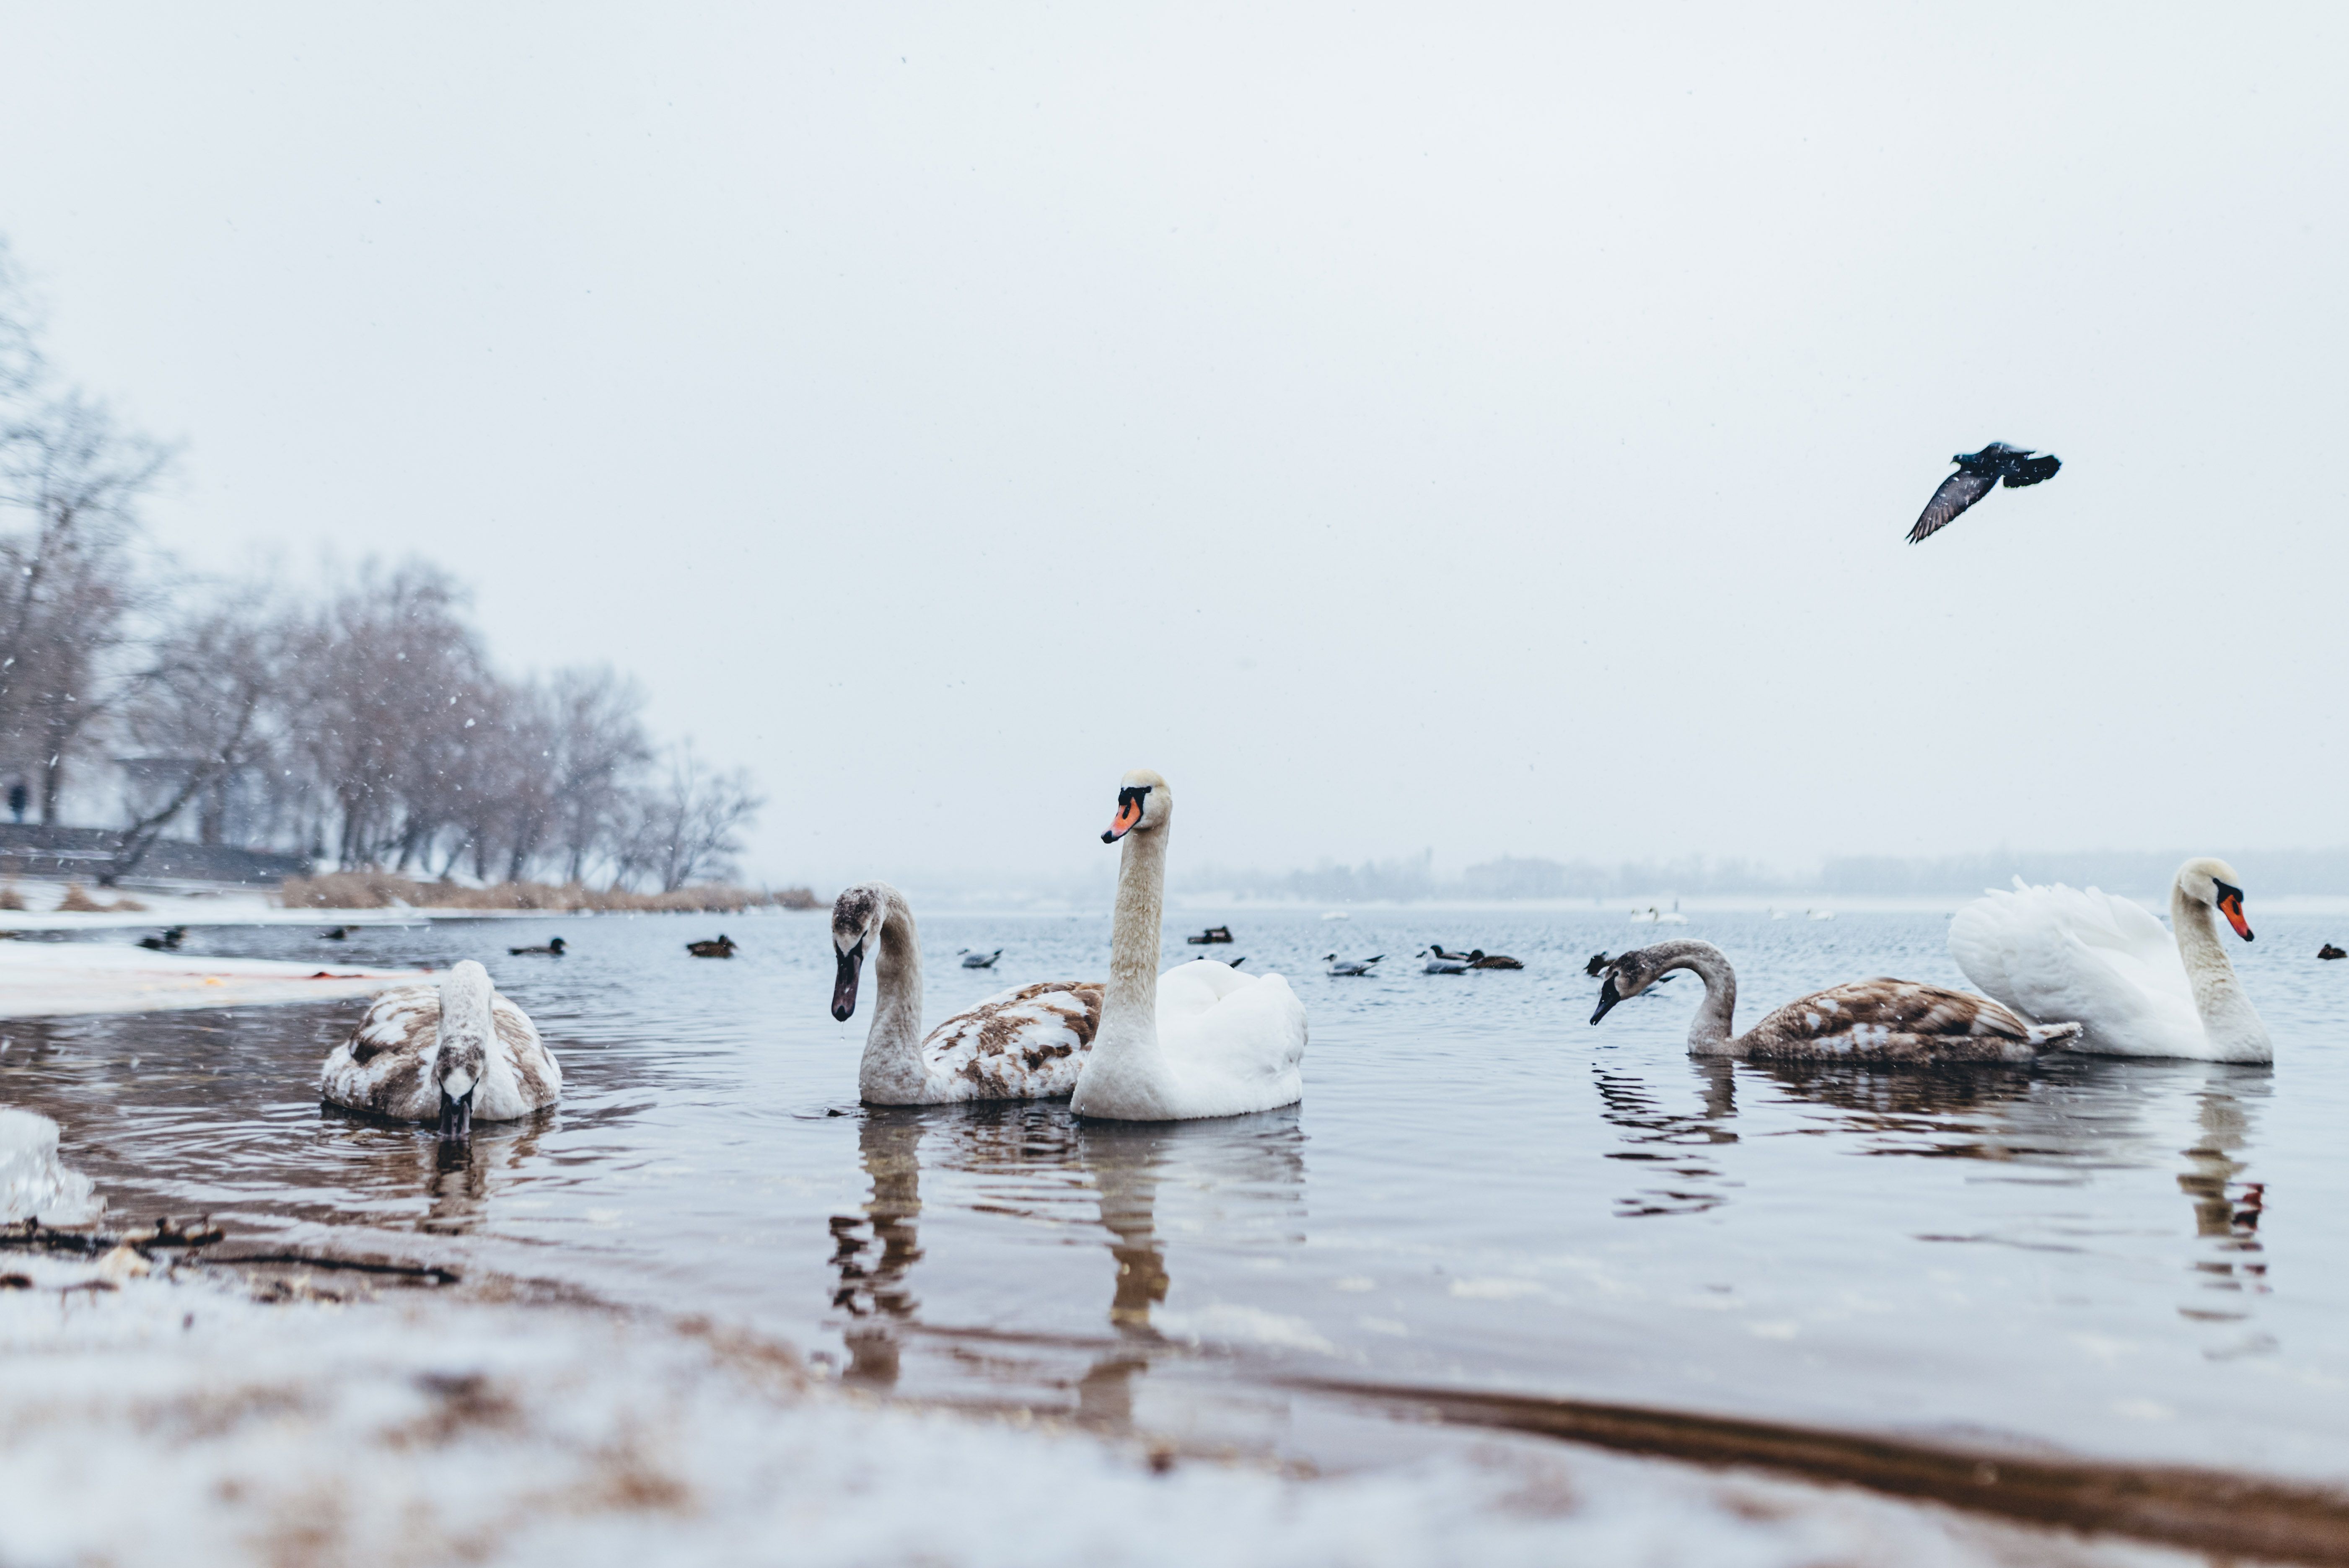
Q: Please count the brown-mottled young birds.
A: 3